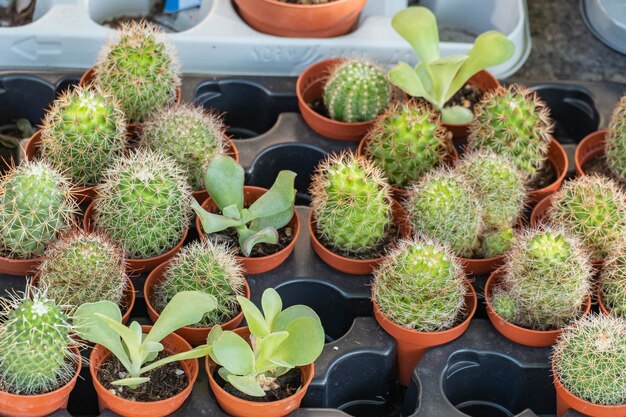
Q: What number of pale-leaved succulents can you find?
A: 4